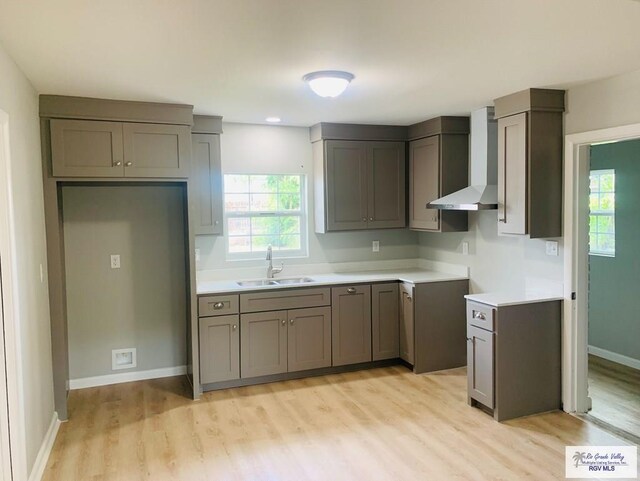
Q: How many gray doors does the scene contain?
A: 14